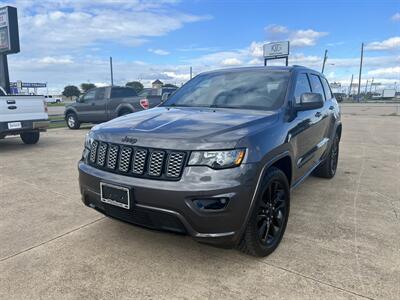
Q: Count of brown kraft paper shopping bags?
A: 0